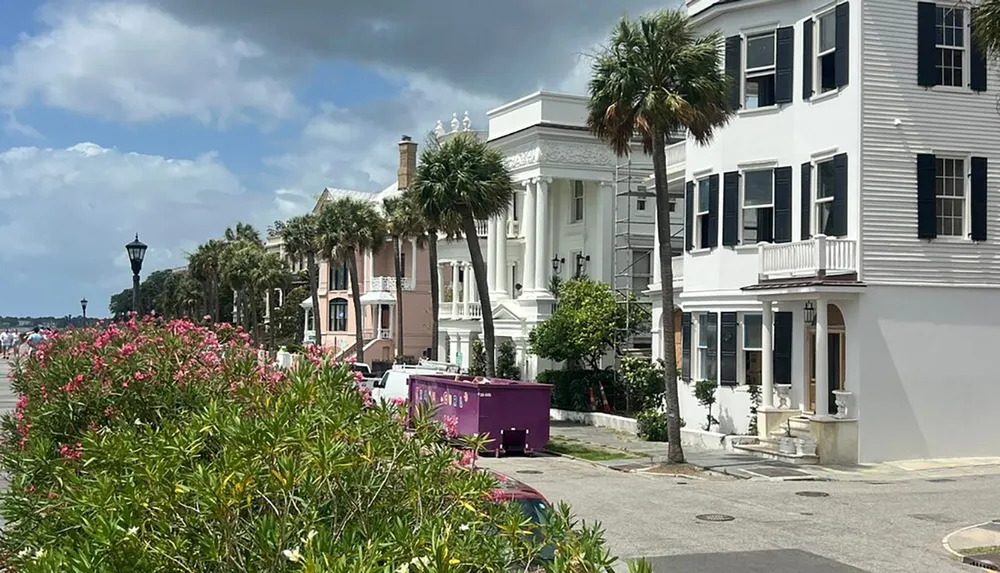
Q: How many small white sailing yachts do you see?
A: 0